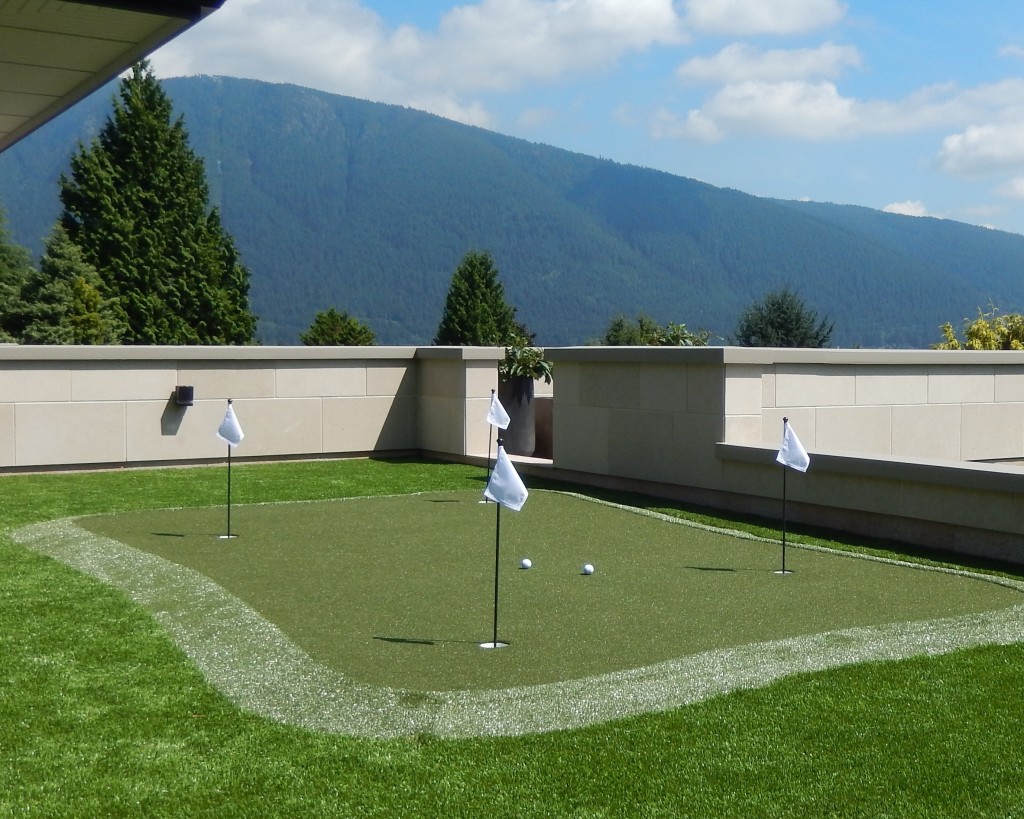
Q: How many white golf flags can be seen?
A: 4